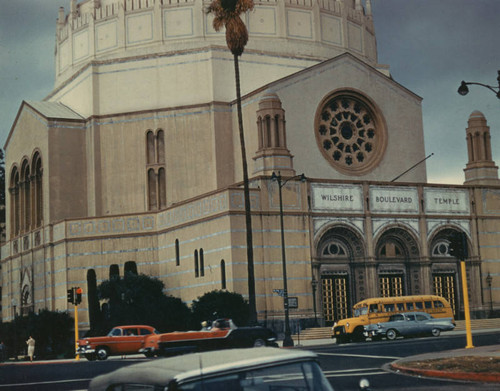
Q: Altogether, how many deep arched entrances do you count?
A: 3